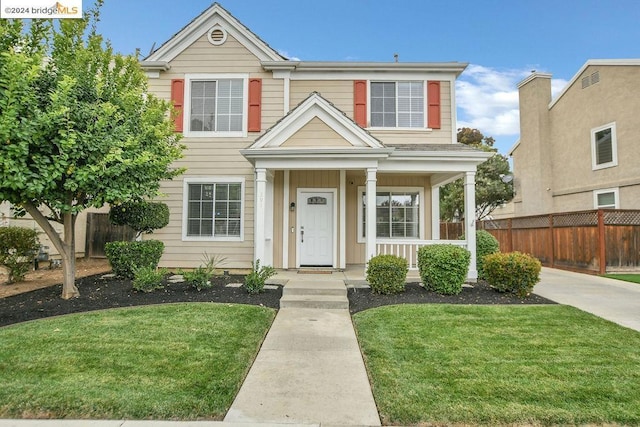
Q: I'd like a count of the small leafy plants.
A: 3